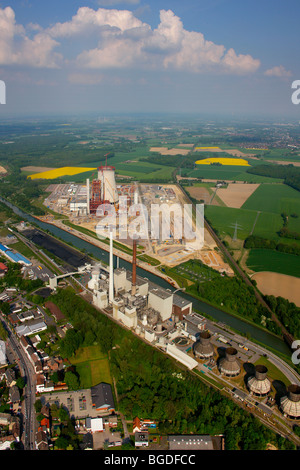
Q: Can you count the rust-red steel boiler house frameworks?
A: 1